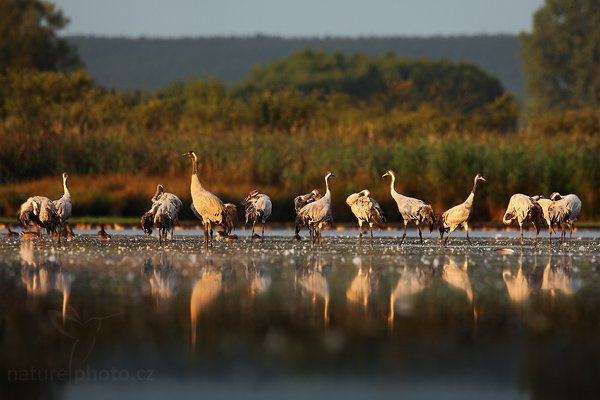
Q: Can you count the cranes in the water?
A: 13